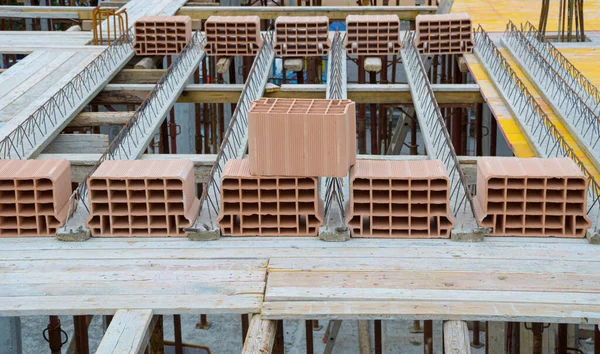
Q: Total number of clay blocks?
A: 11